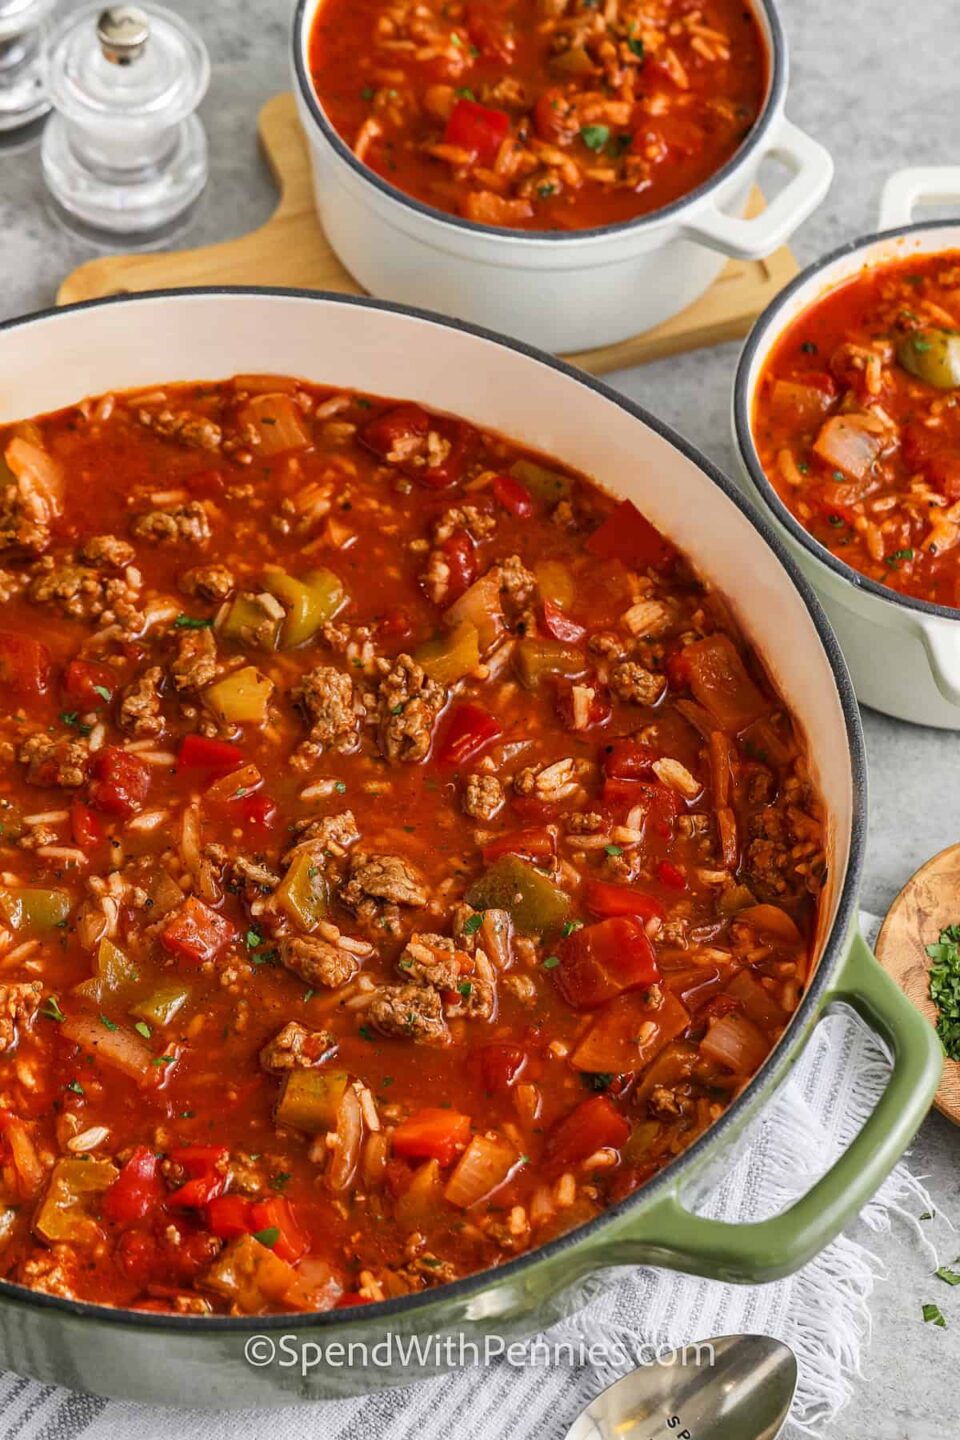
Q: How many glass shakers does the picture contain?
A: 2